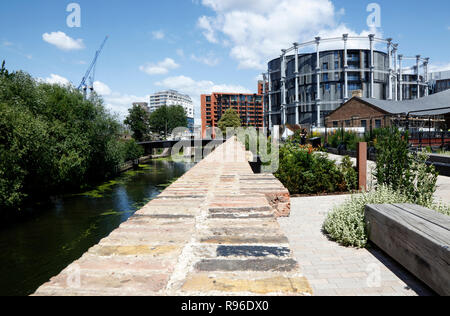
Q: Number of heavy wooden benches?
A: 1